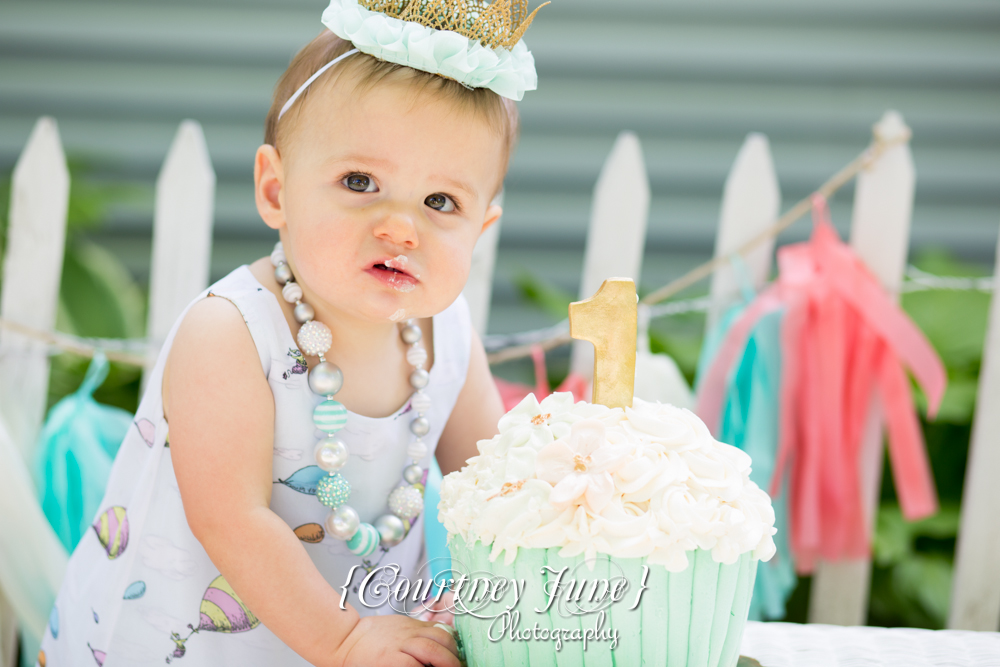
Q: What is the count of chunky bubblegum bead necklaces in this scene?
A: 1